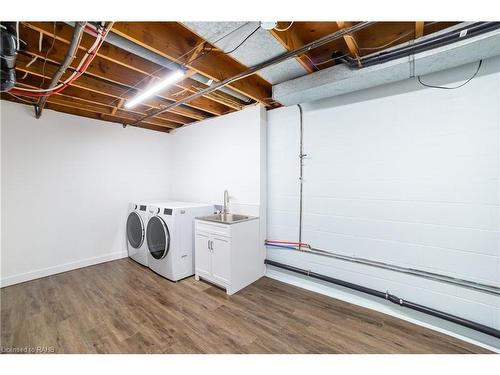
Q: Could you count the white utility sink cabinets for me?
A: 1